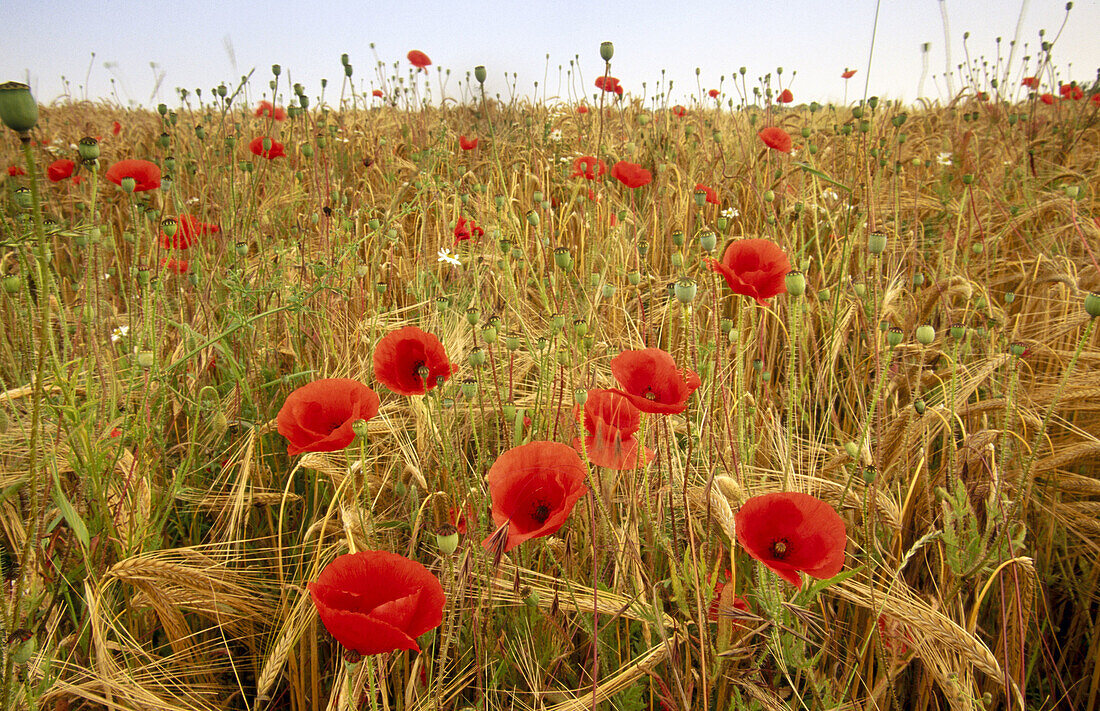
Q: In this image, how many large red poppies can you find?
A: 8